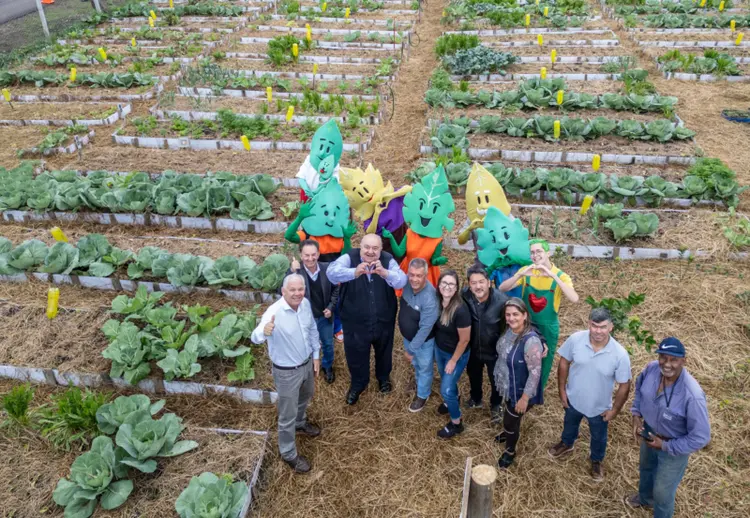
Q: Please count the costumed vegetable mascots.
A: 6